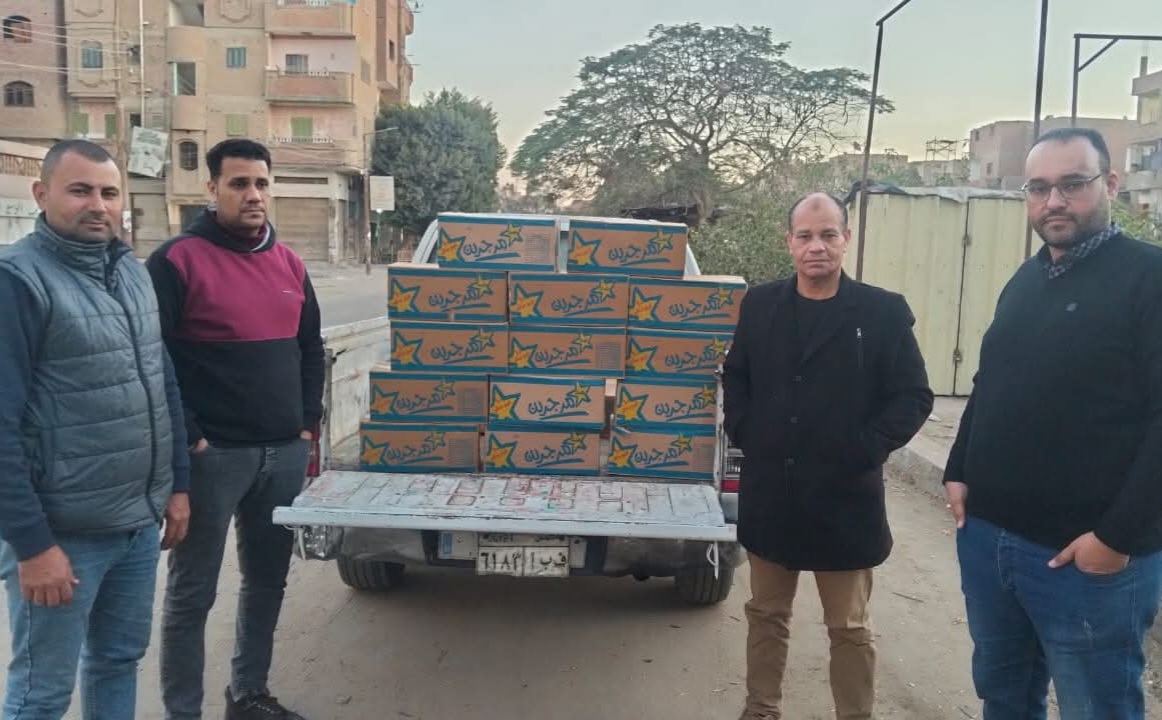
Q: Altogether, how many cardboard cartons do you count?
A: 14